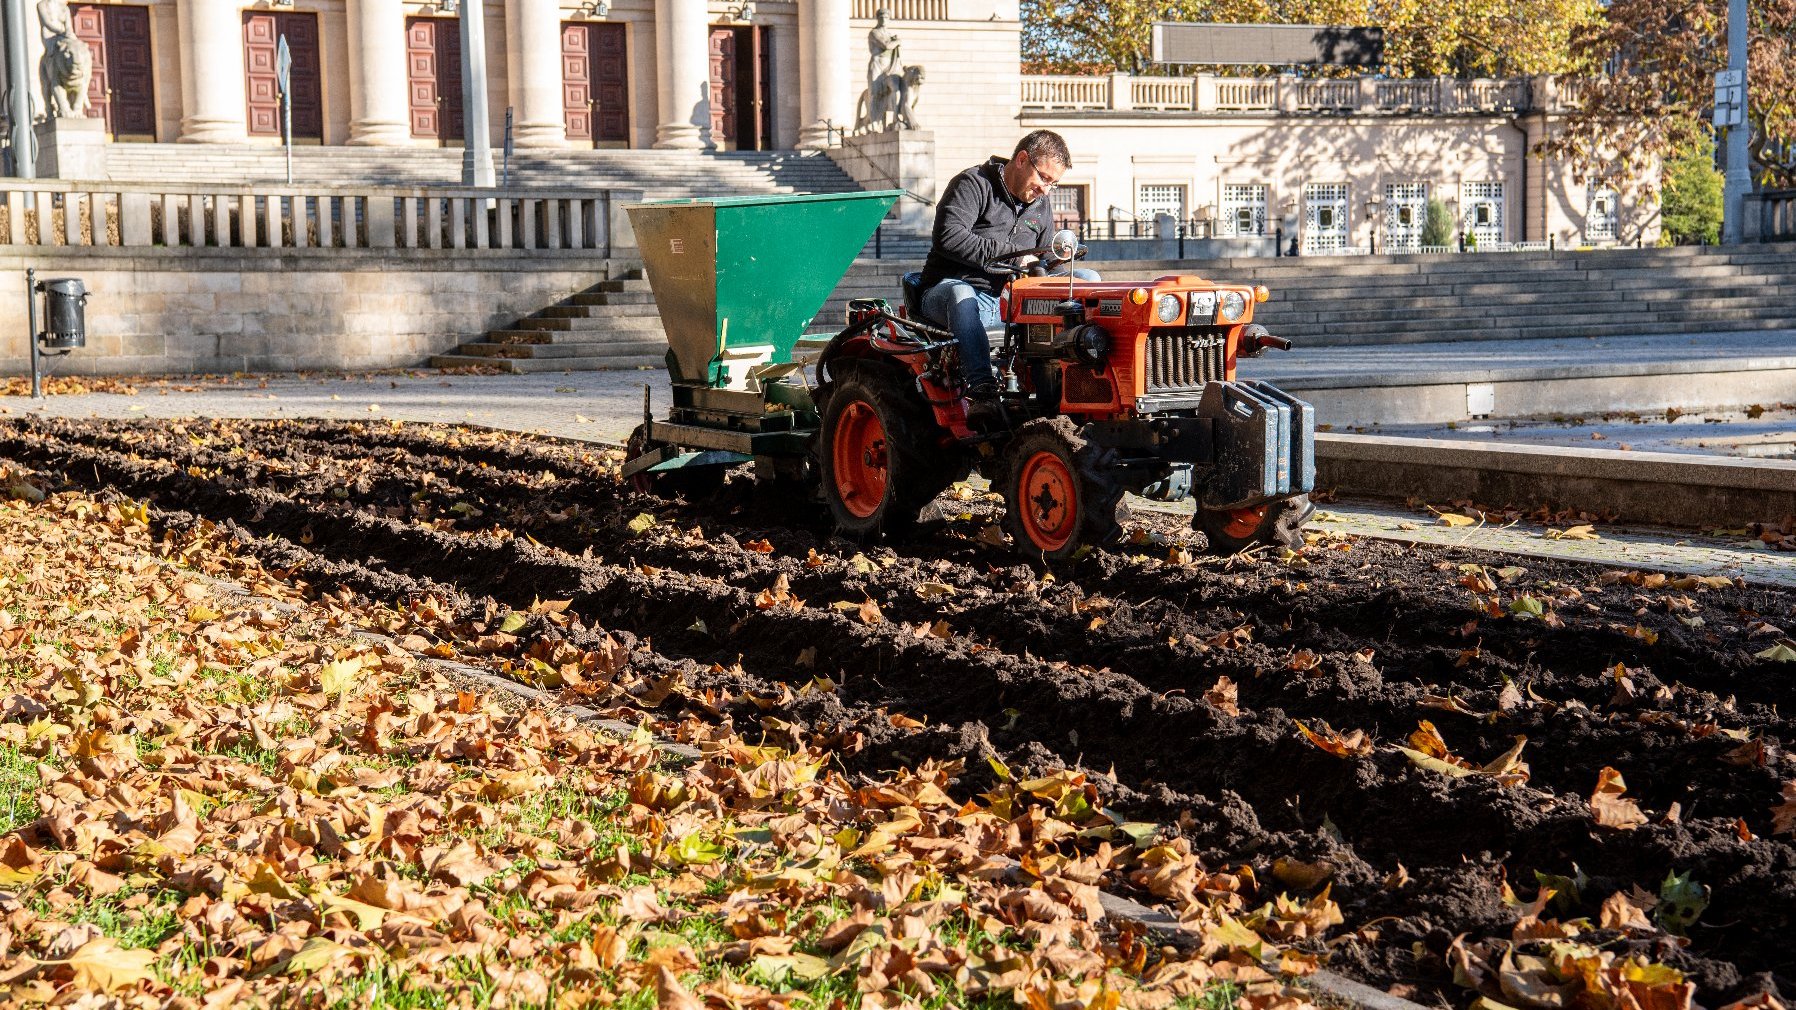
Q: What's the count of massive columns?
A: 5